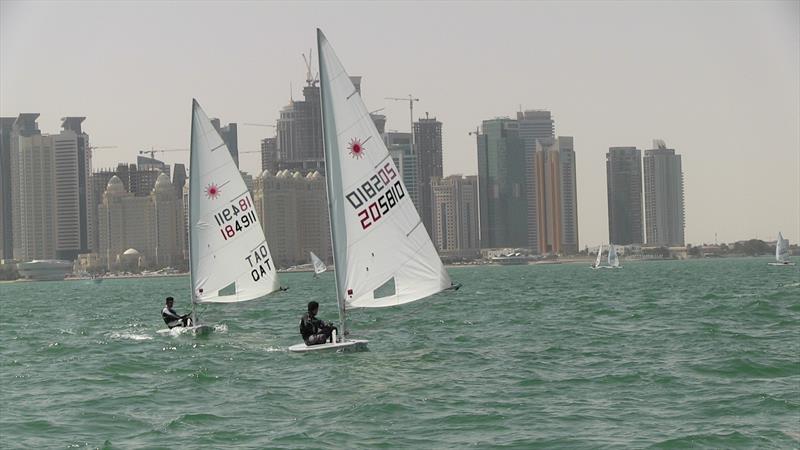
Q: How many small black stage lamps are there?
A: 0